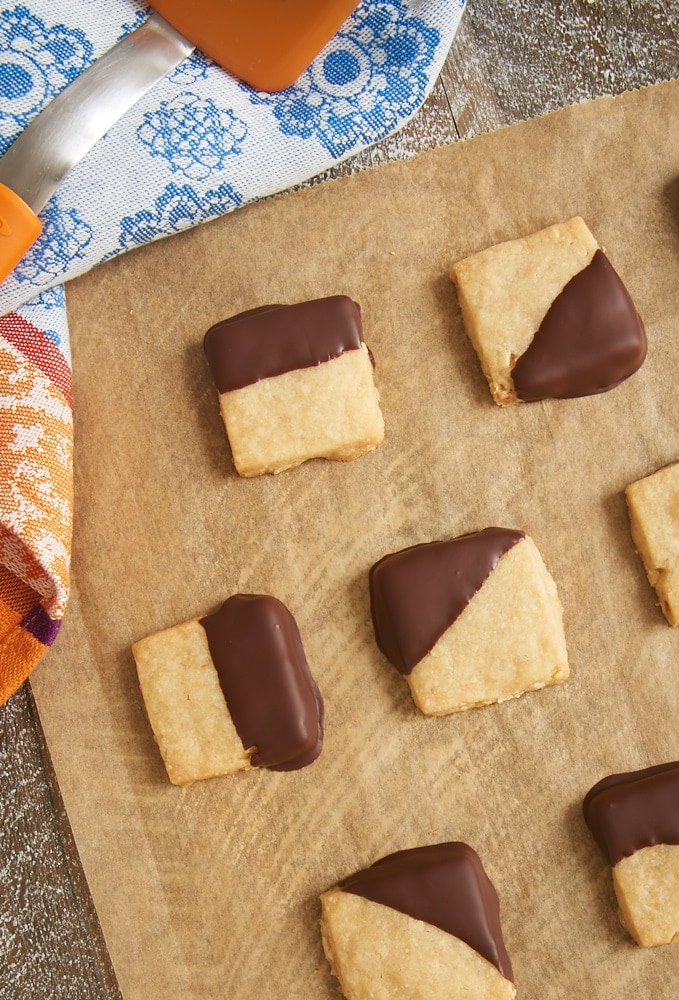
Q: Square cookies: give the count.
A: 7